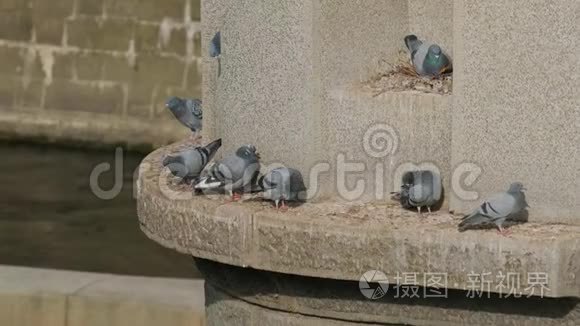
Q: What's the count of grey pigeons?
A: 8